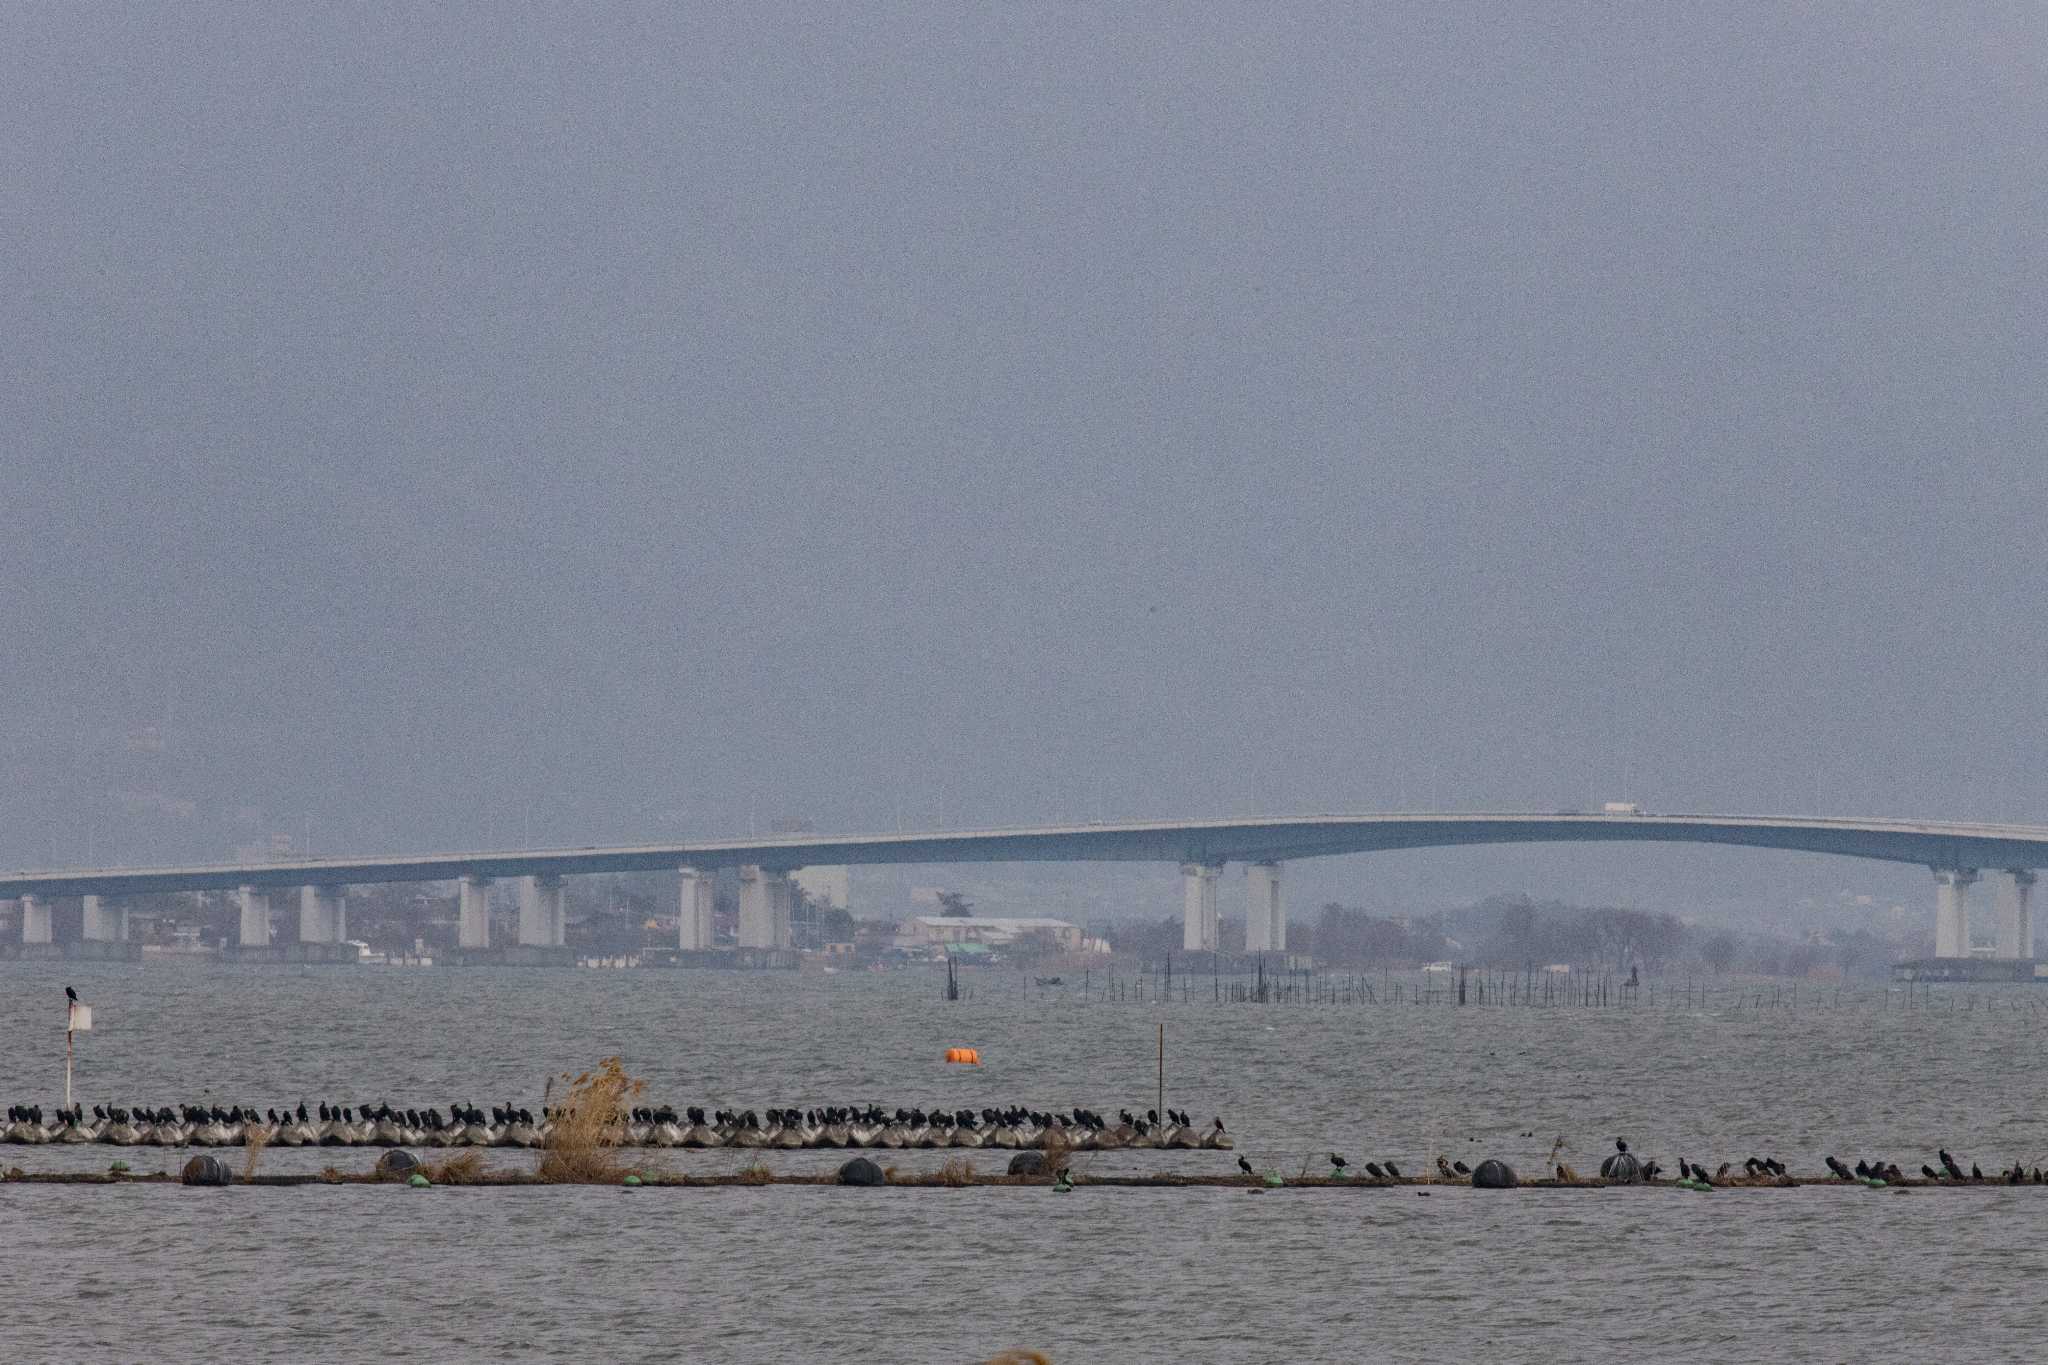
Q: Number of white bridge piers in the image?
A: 12